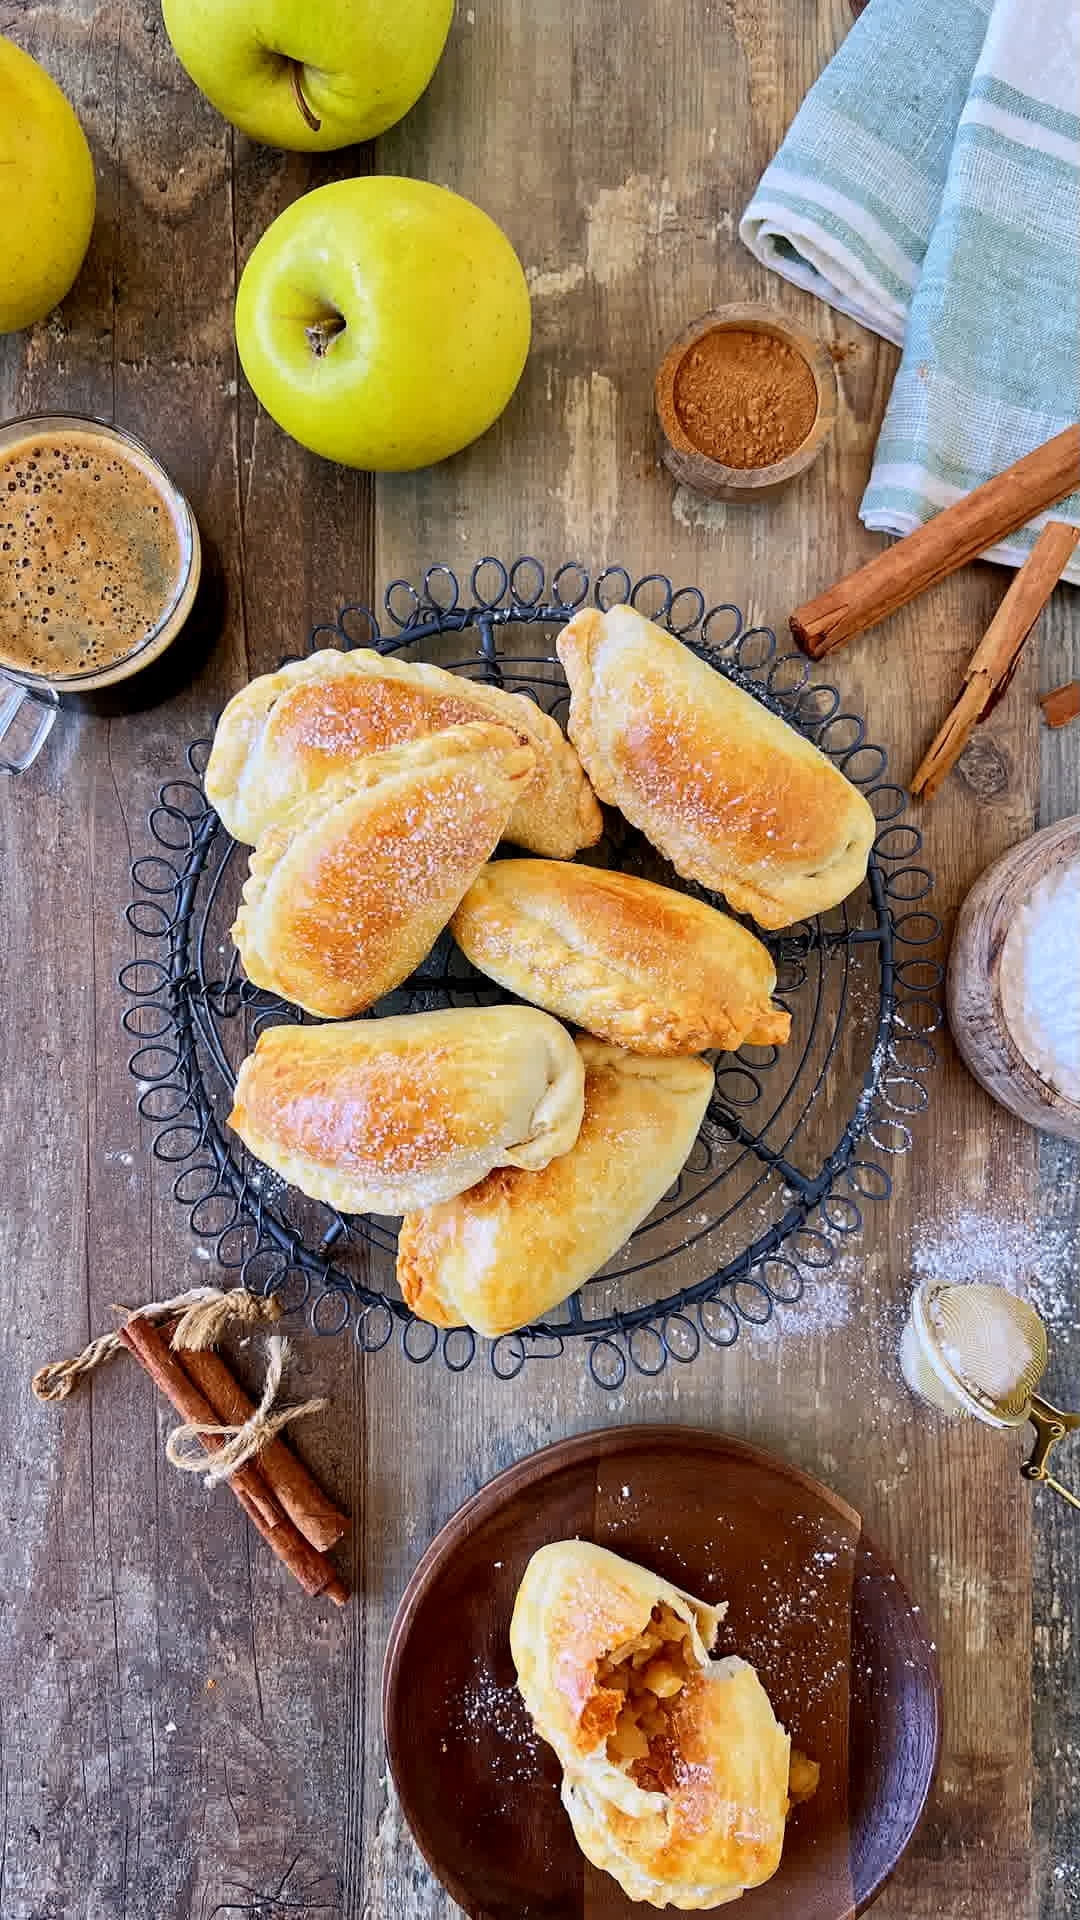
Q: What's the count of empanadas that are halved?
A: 1